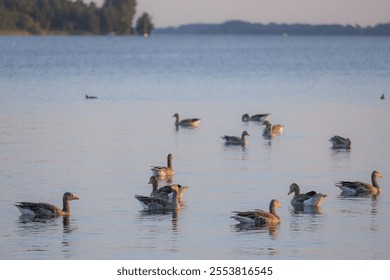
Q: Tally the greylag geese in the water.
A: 12